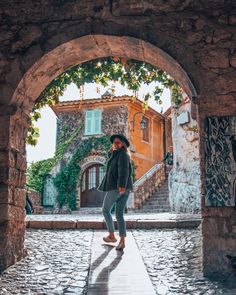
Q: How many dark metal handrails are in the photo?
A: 0